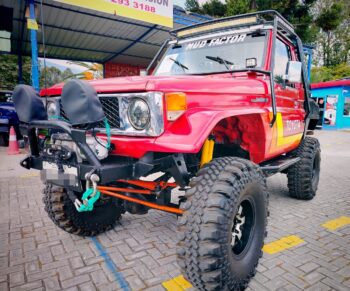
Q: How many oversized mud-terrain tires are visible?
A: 3